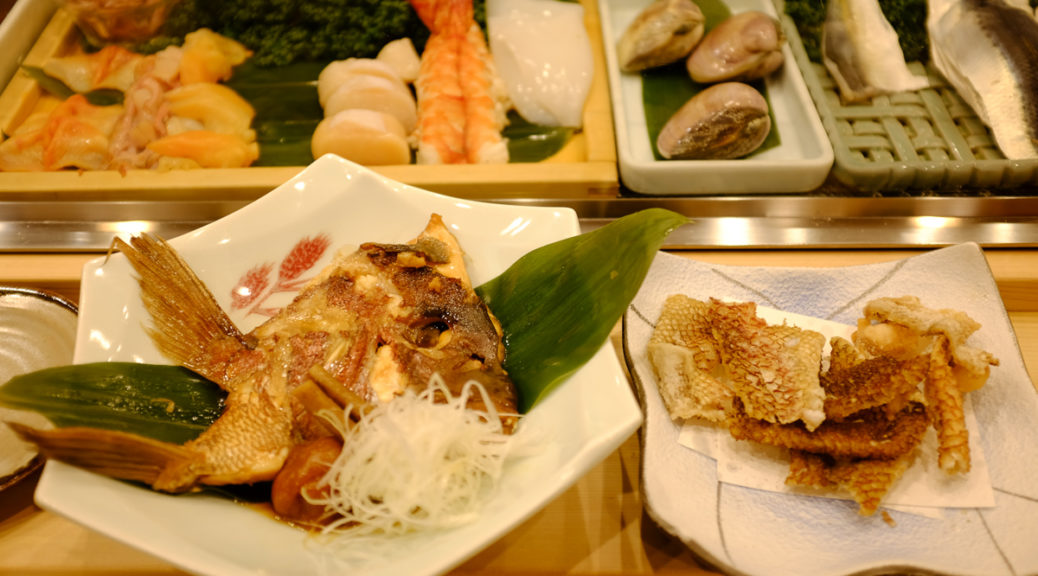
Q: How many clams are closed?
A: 3